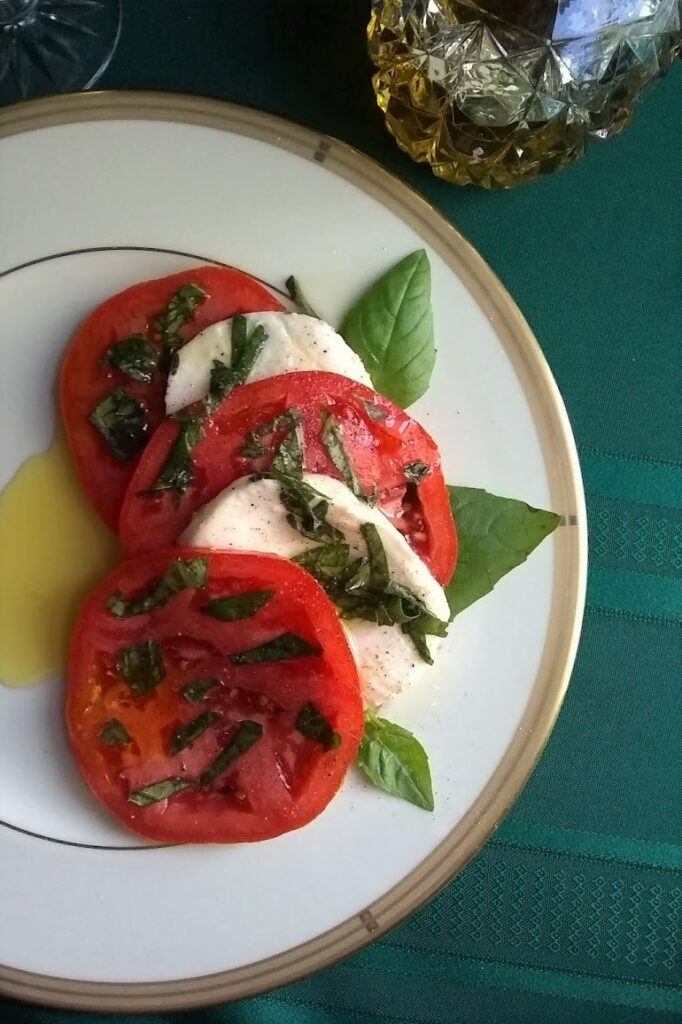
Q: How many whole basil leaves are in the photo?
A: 3